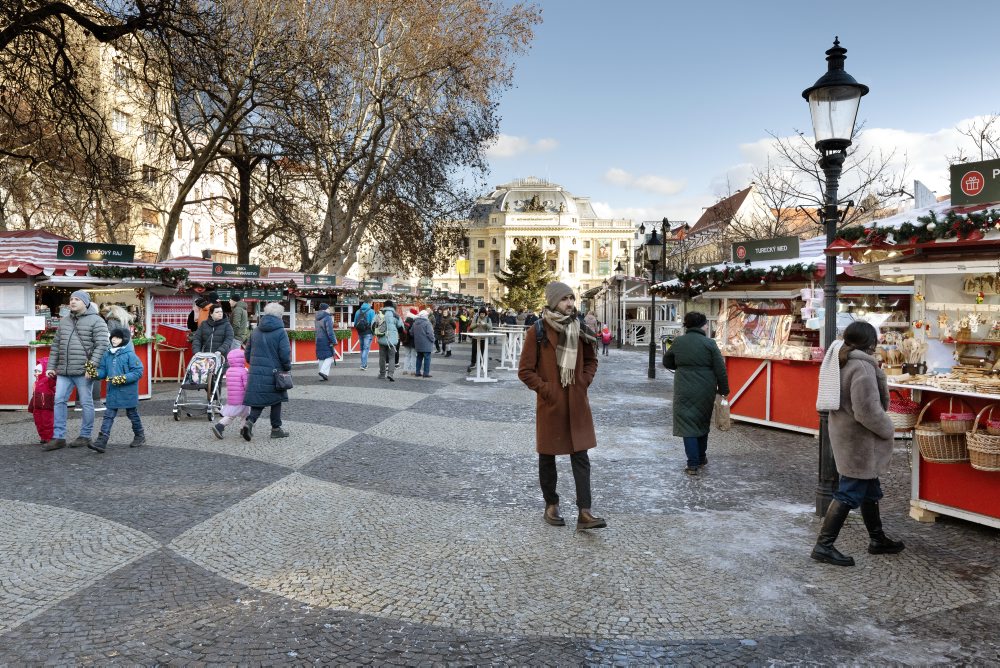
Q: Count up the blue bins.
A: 0